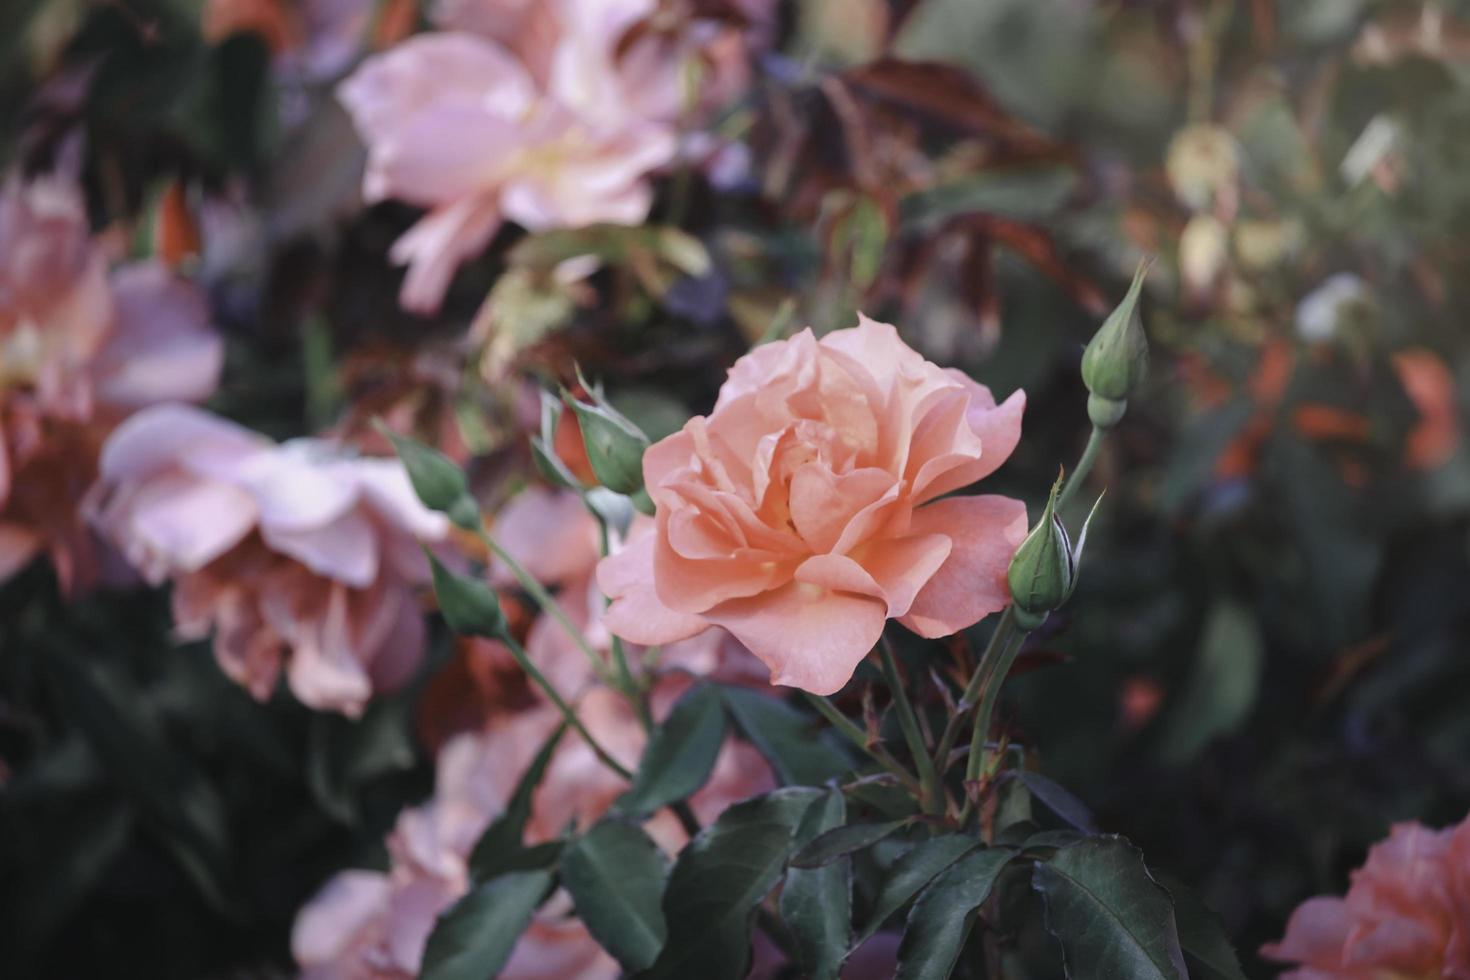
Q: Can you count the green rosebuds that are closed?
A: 5